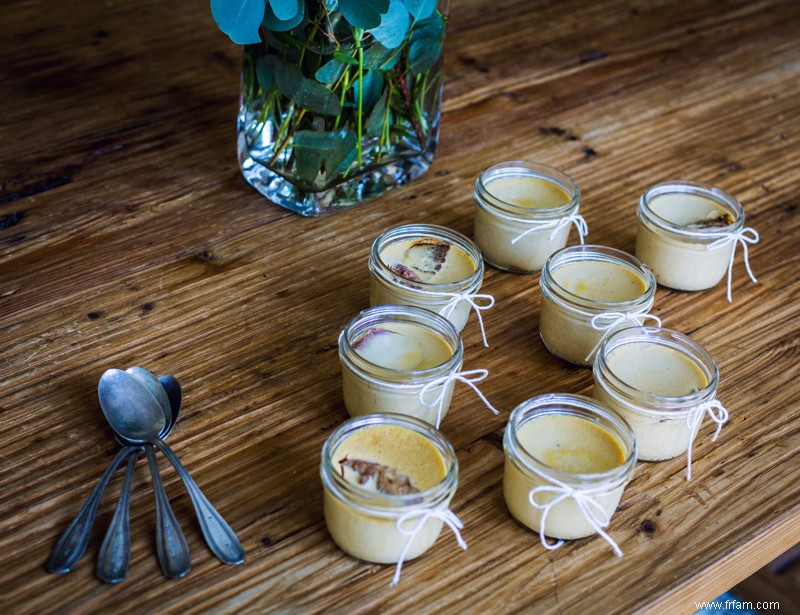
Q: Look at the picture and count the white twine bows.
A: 8